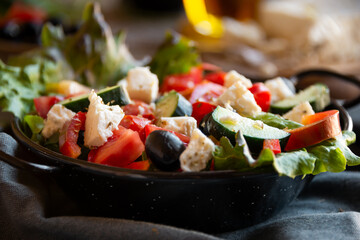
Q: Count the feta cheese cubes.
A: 9